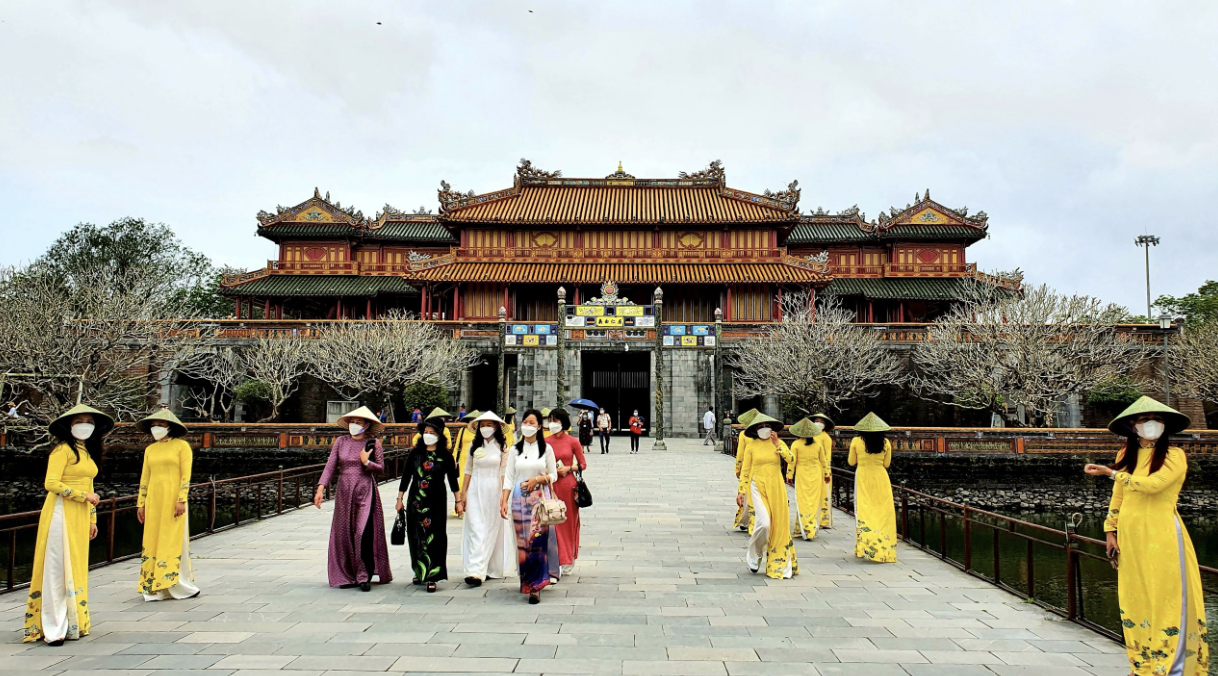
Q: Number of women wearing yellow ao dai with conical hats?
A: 12